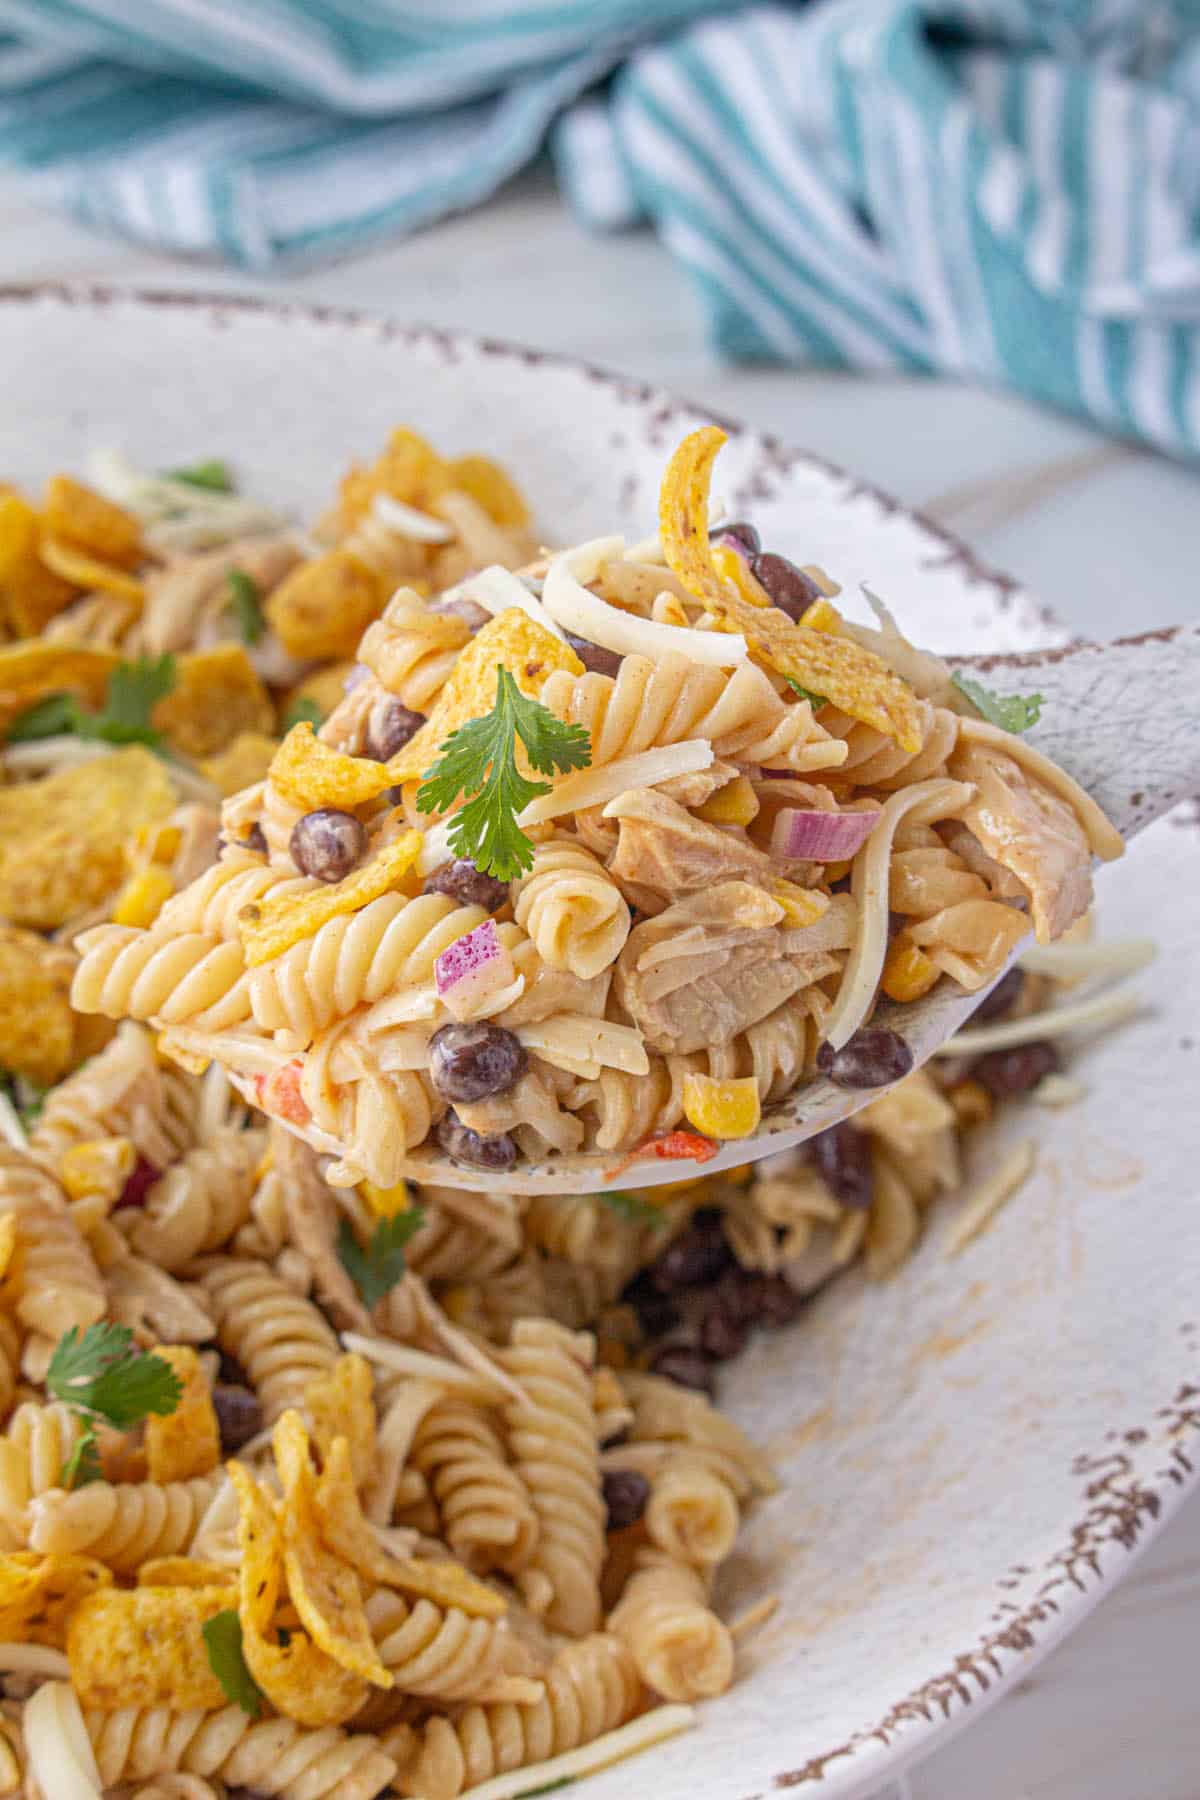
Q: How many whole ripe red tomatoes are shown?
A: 0